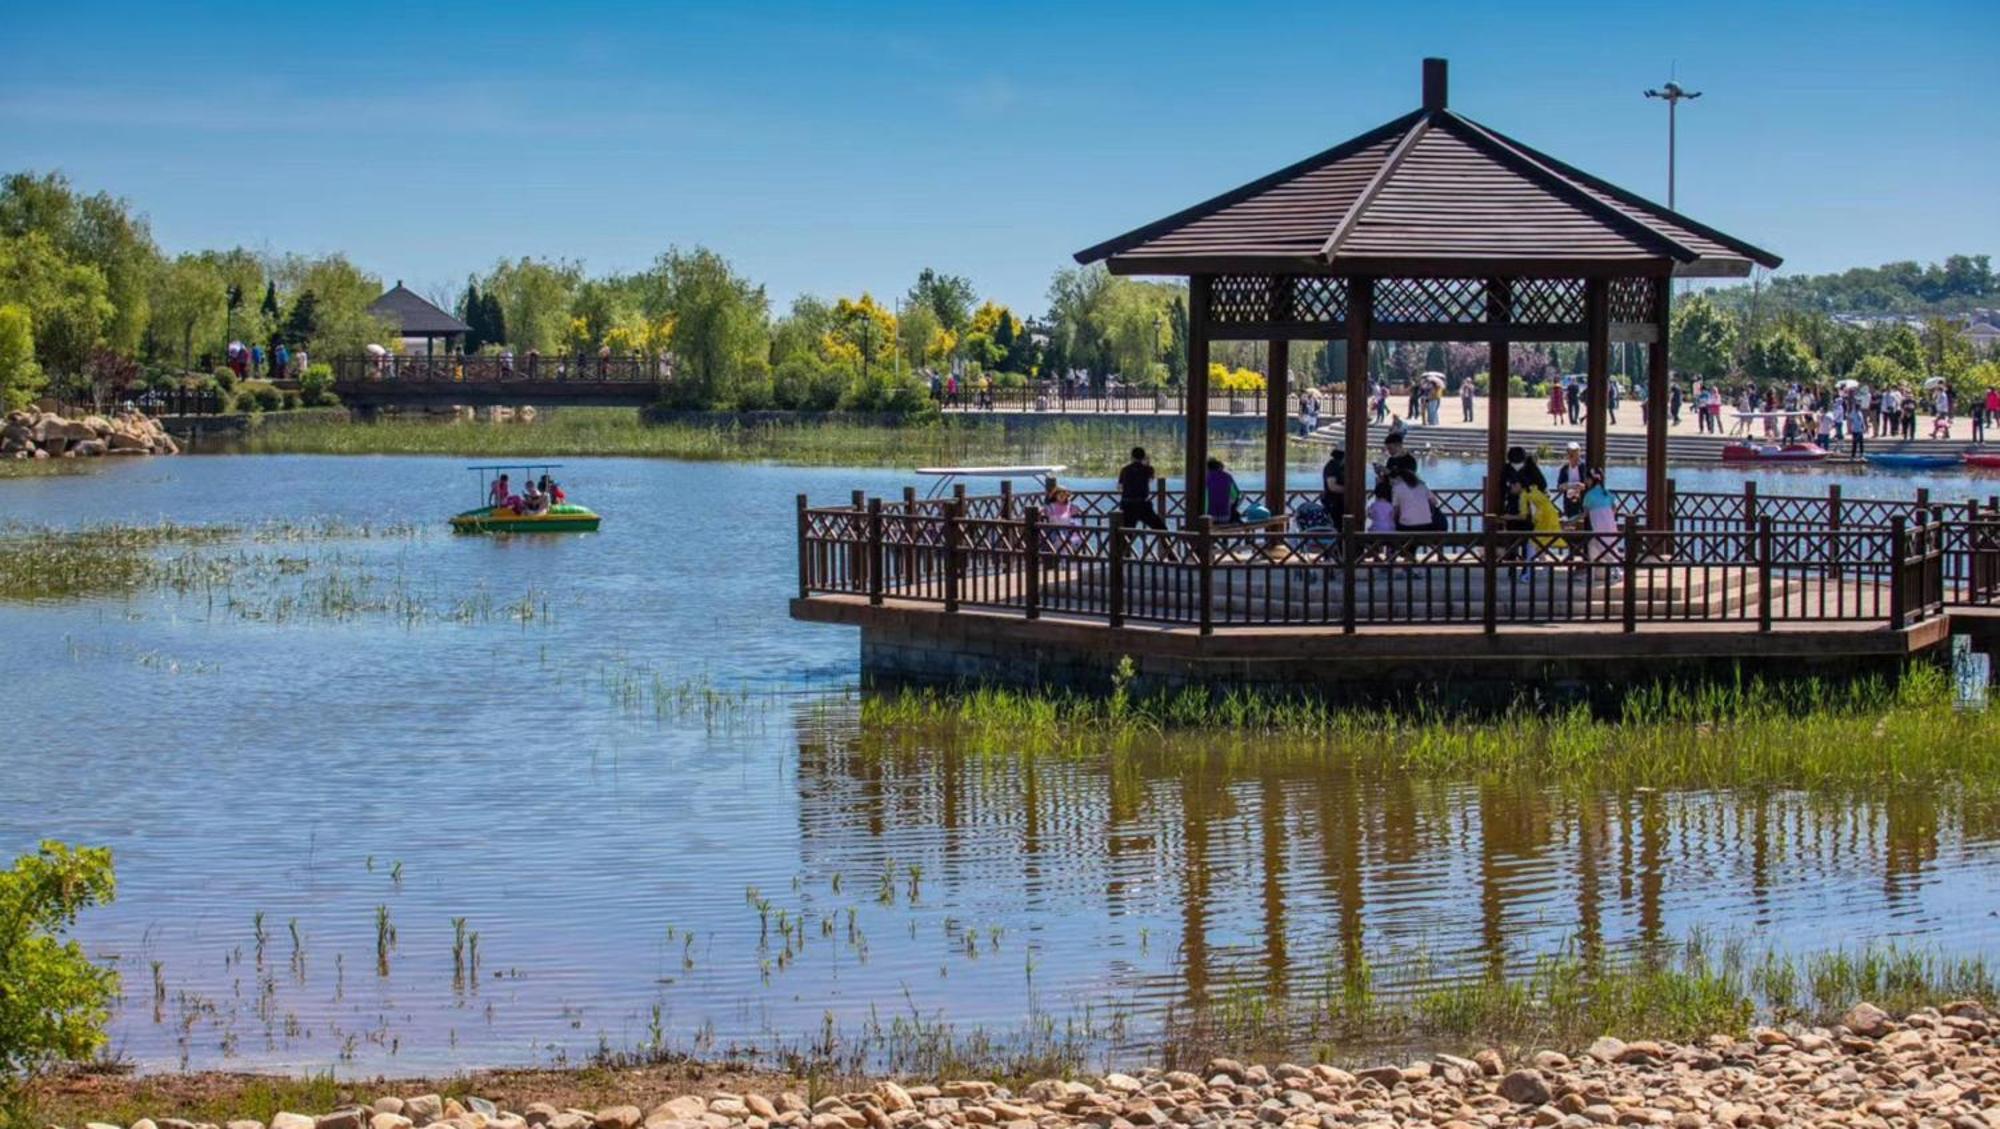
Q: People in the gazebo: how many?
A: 11